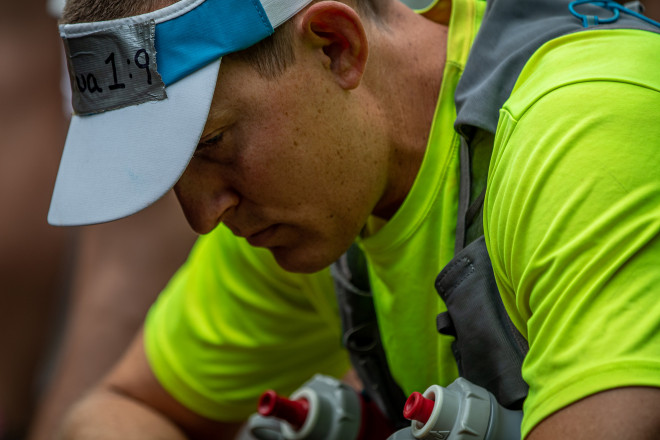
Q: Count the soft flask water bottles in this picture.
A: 2